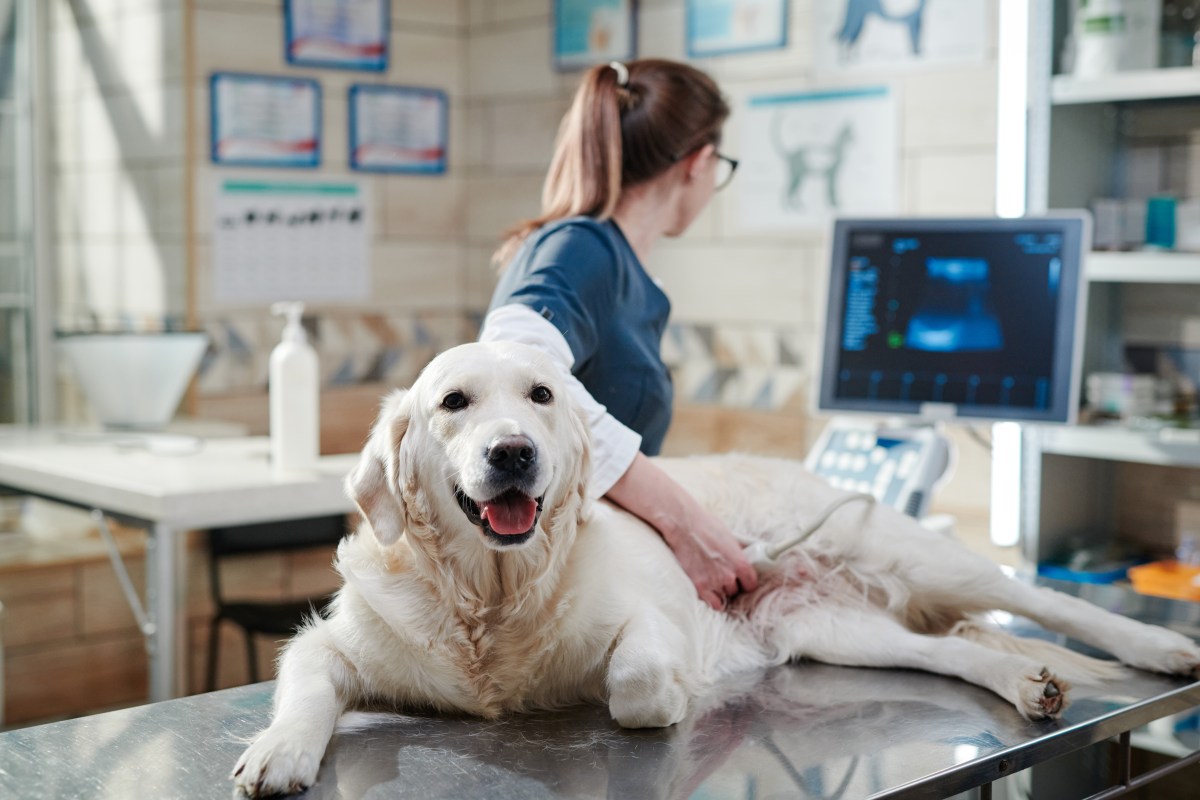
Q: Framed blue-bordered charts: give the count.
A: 5